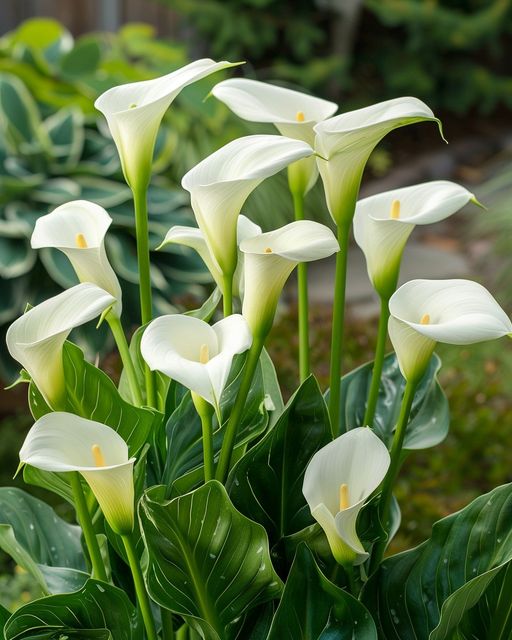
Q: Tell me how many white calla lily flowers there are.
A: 13